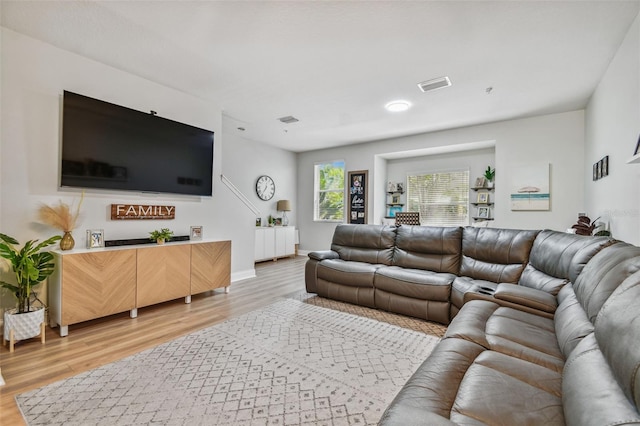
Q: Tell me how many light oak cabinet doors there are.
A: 3